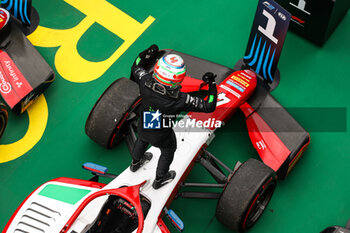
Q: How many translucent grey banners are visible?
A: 1